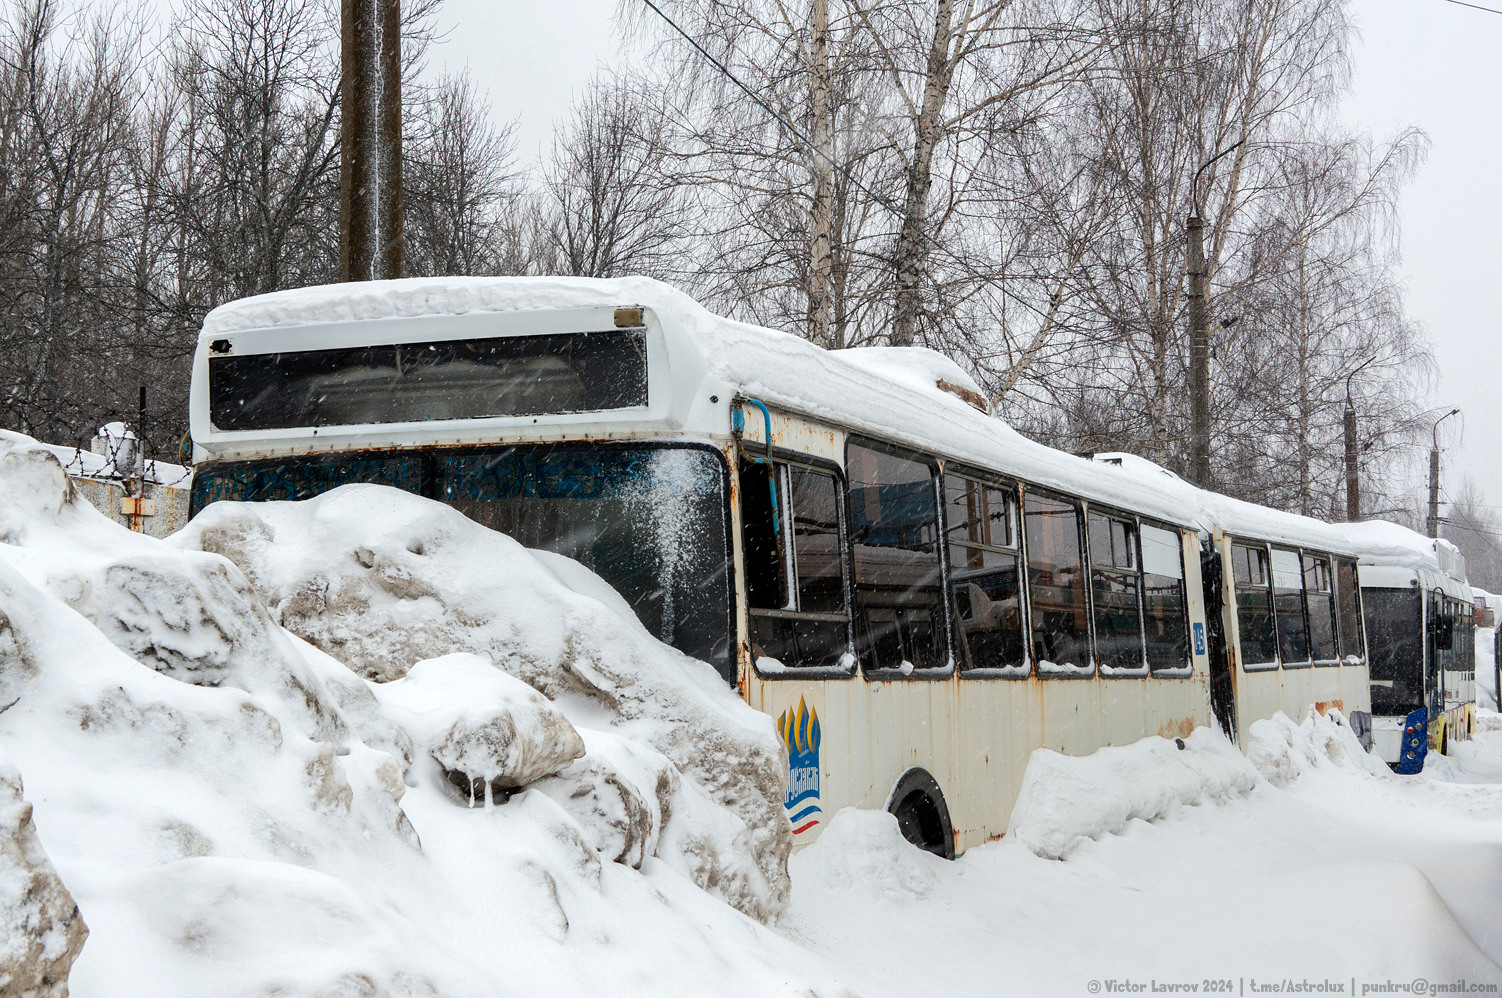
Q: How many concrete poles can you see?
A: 4